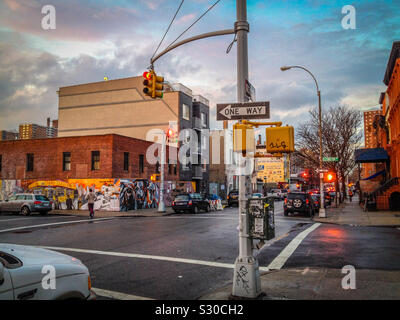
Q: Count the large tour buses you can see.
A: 0